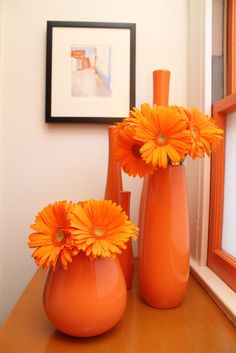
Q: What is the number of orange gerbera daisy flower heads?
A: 5